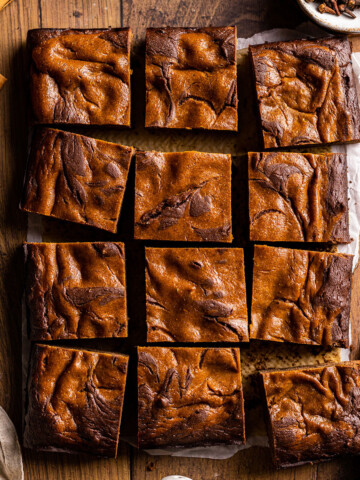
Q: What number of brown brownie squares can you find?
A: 12